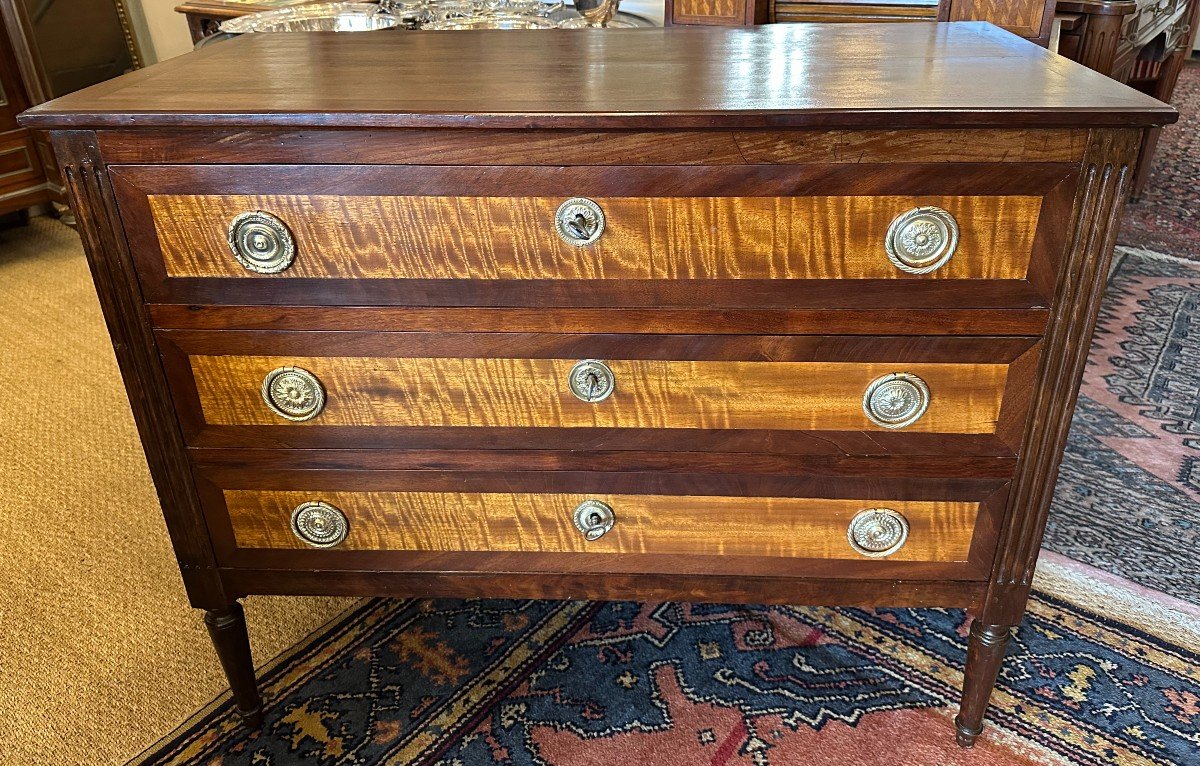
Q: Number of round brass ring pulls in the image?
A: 6